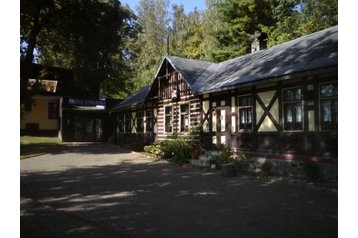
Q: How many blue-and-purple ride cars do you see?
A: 0